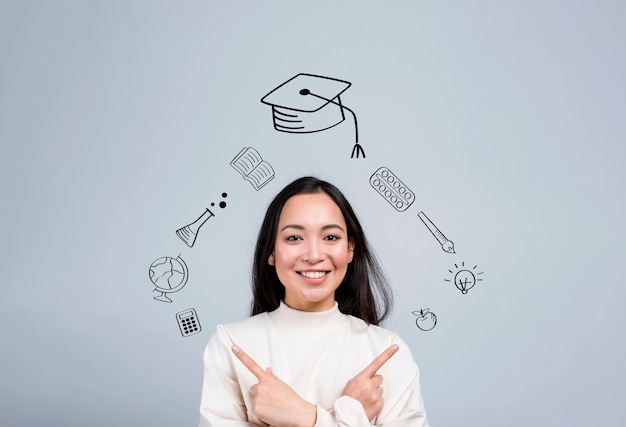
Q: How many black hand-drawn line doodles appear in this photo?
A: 9